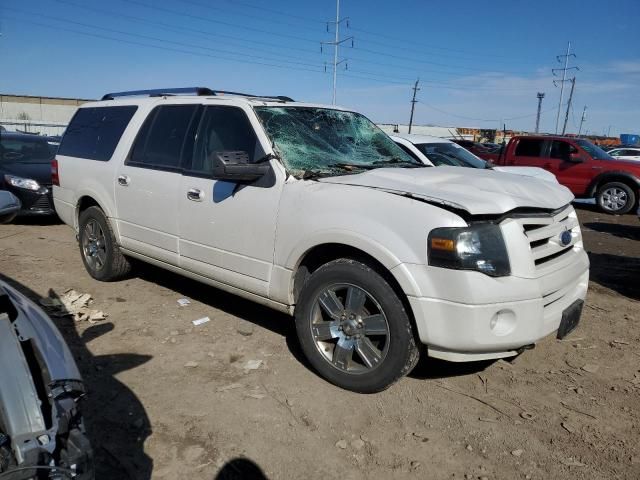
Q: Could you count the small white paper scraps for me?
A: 2